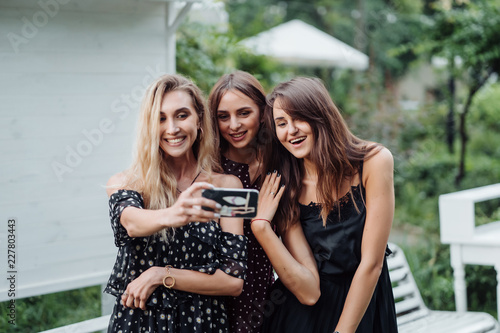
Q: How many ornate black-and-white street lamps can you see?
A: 0